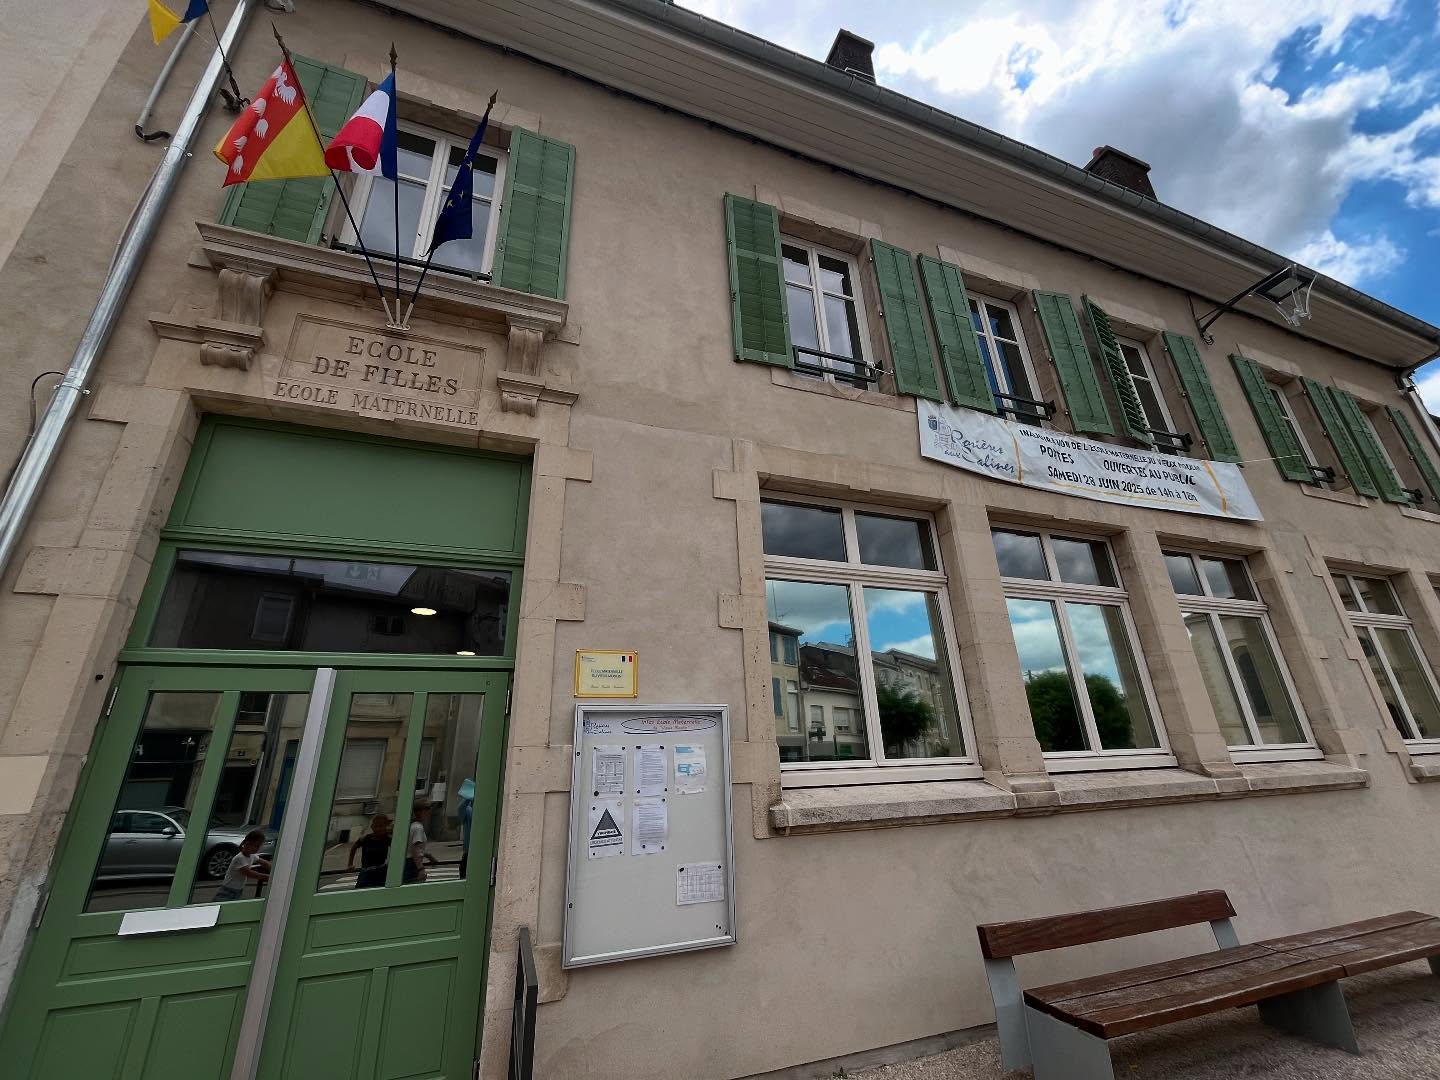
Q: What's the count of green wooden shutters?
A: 12